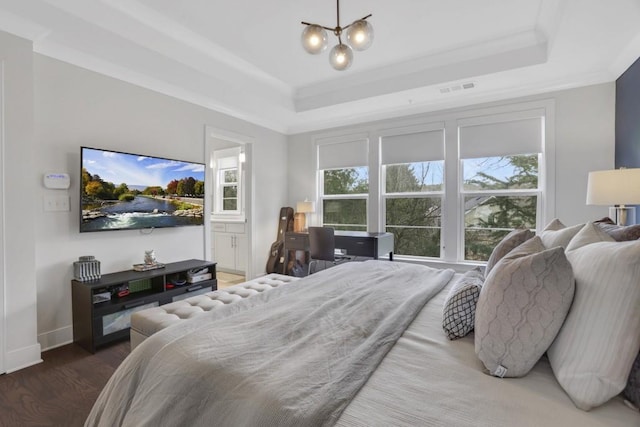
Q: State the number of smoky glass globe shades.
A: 3